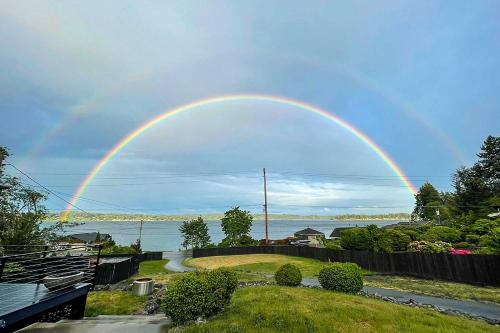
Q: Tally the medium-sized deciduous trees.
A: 2